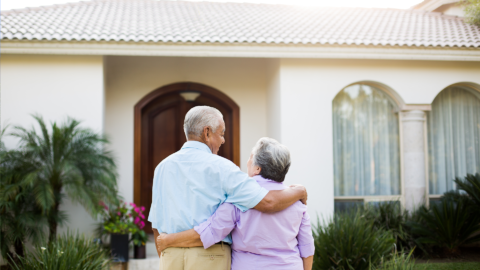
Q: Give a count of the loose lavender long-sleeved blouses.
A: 1